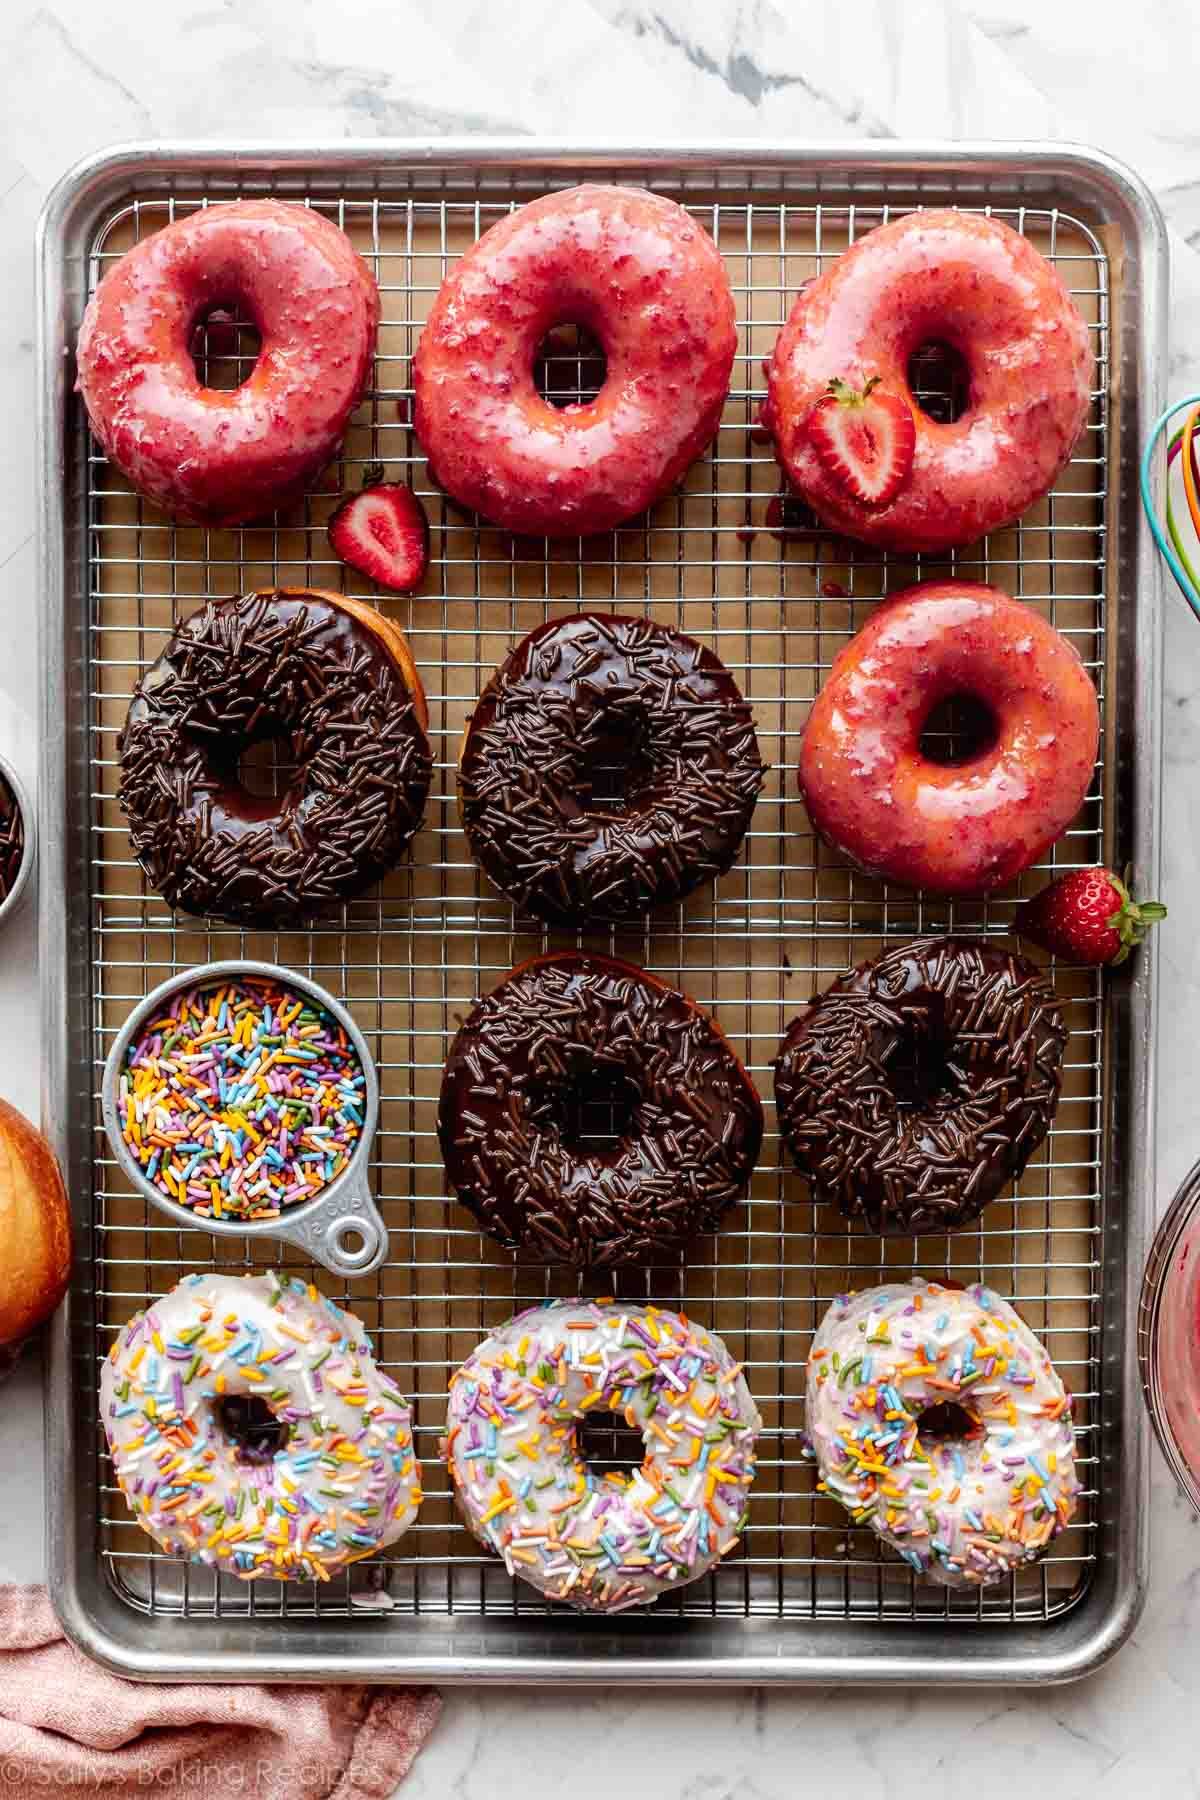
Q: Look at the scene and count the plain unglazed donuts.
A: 1